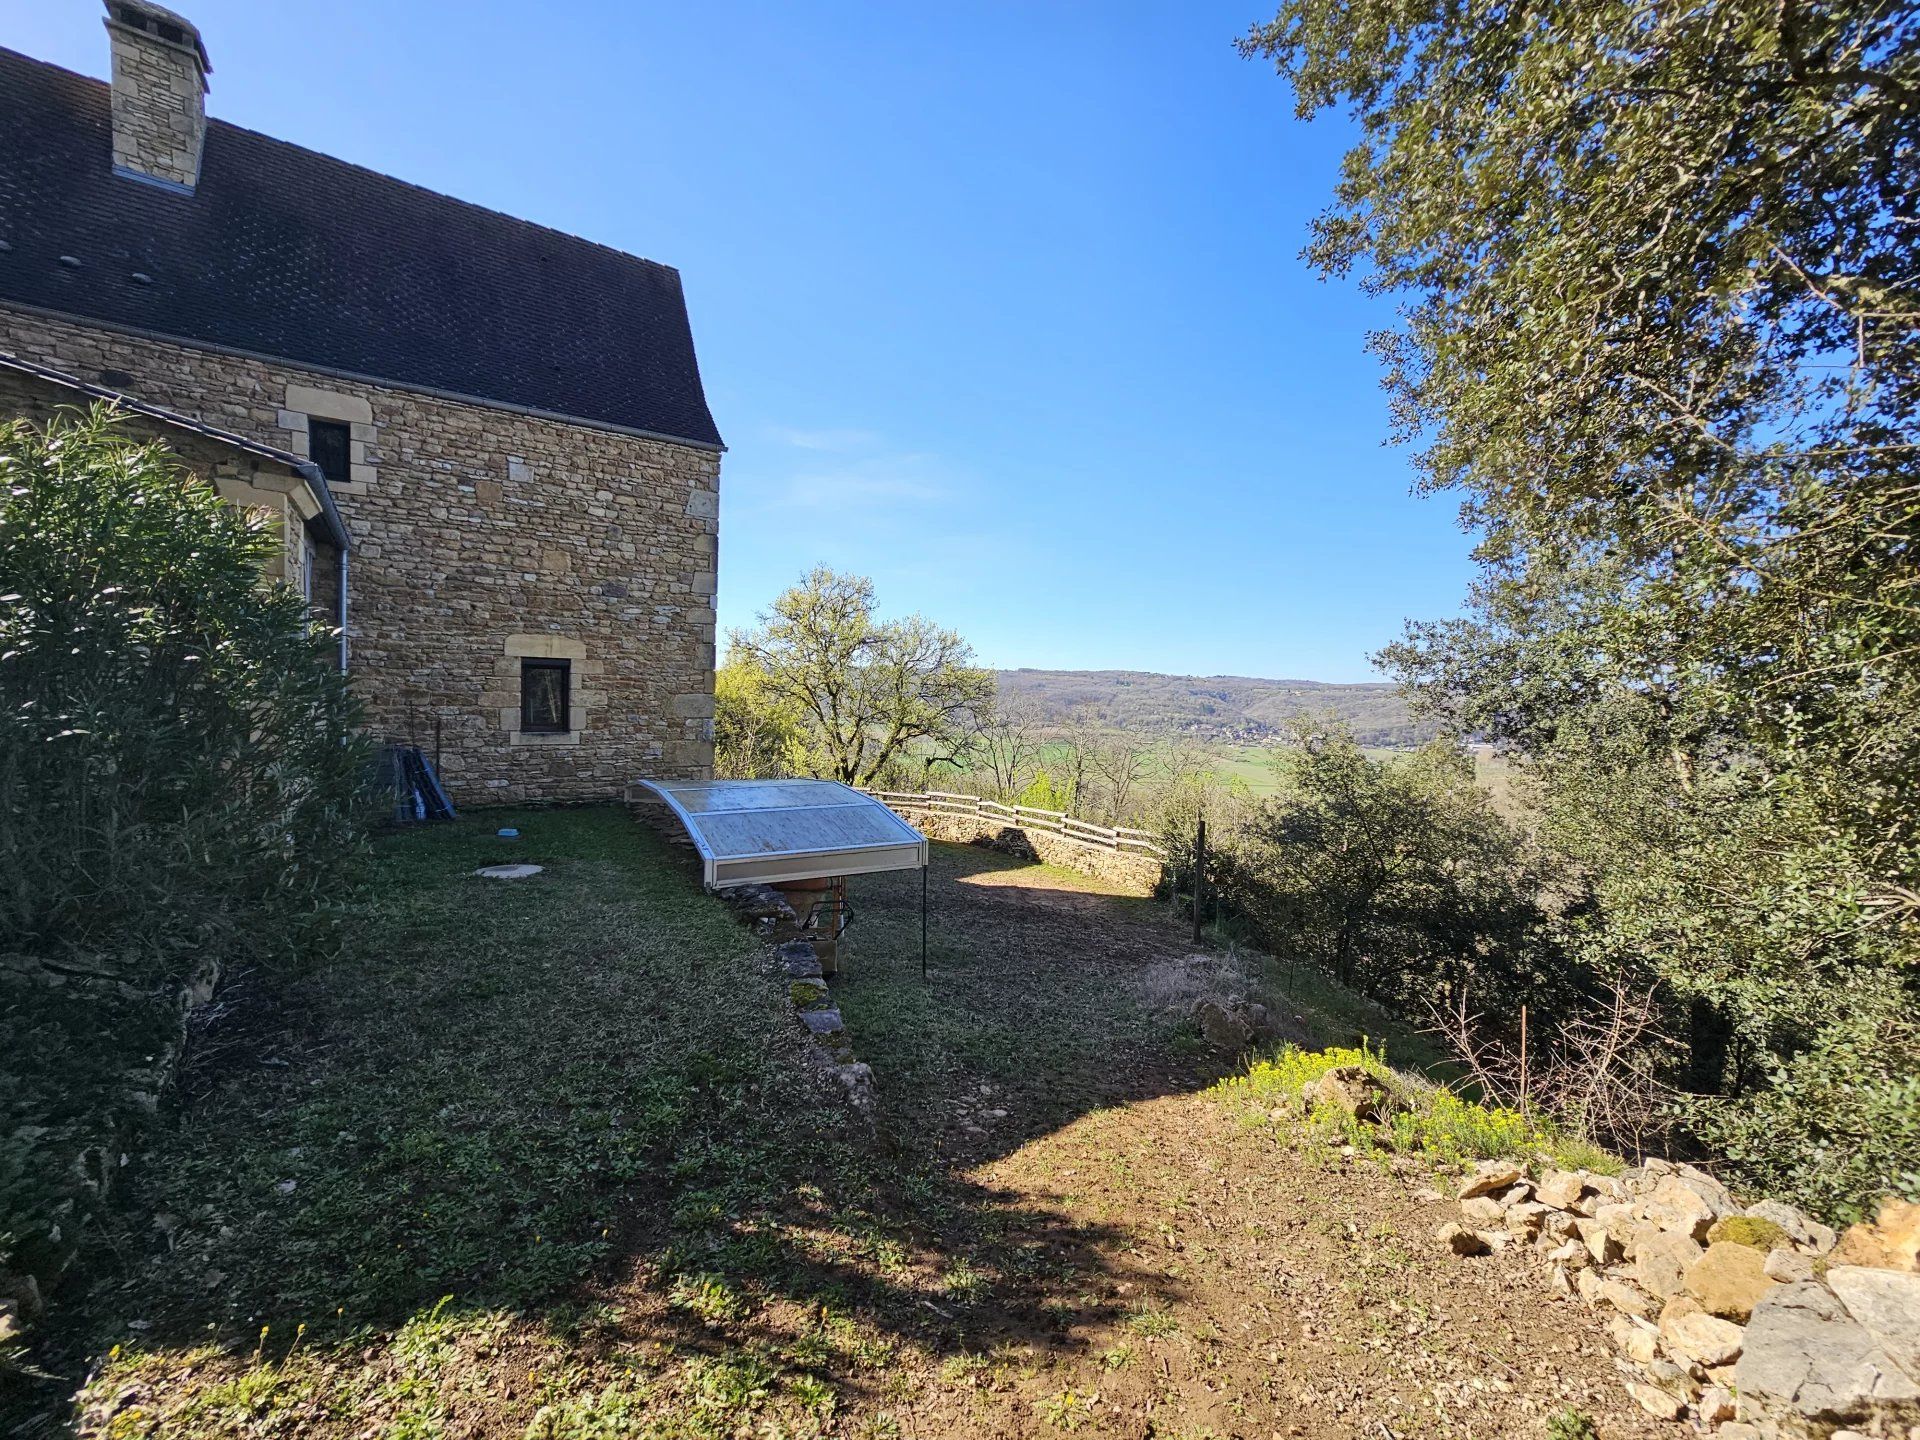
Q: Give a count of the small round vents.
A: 3